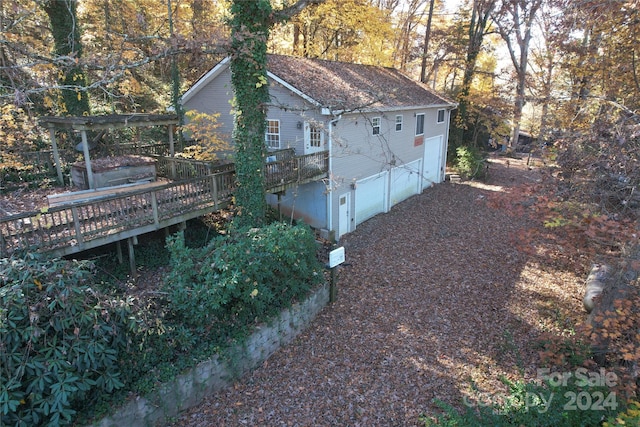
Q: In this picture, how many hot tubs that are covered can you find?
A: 1